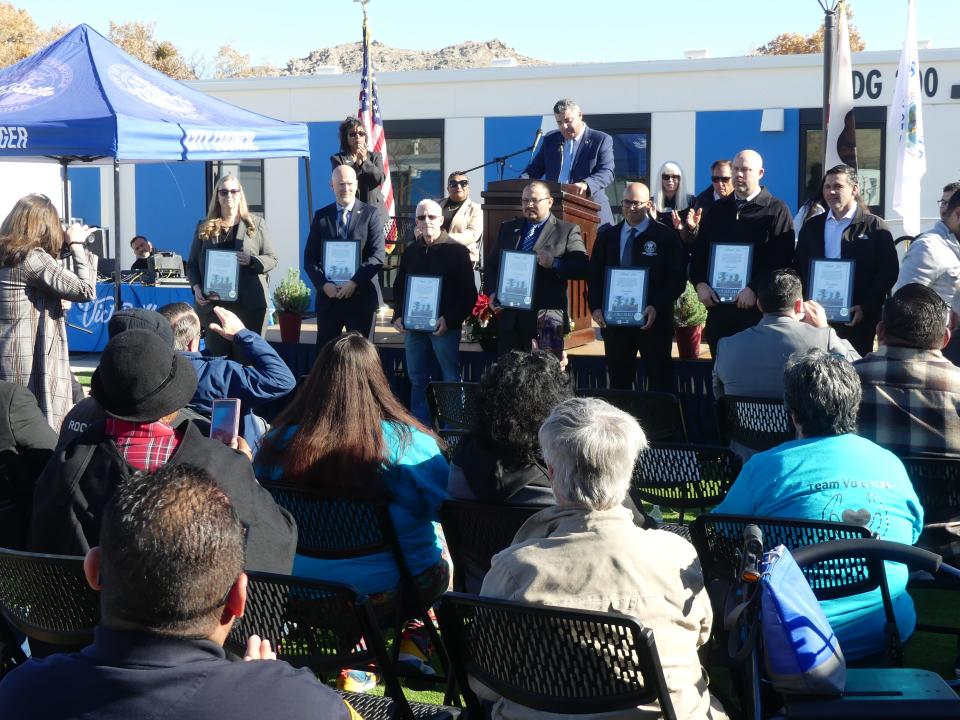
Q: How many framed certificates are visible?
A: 7